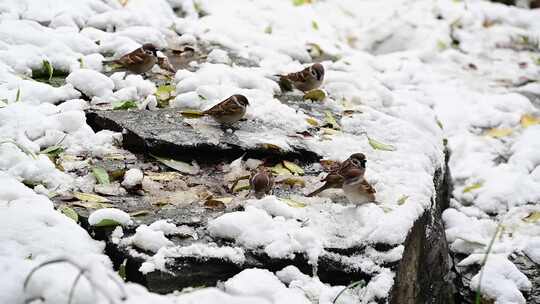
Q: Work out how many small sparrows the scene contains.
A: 6